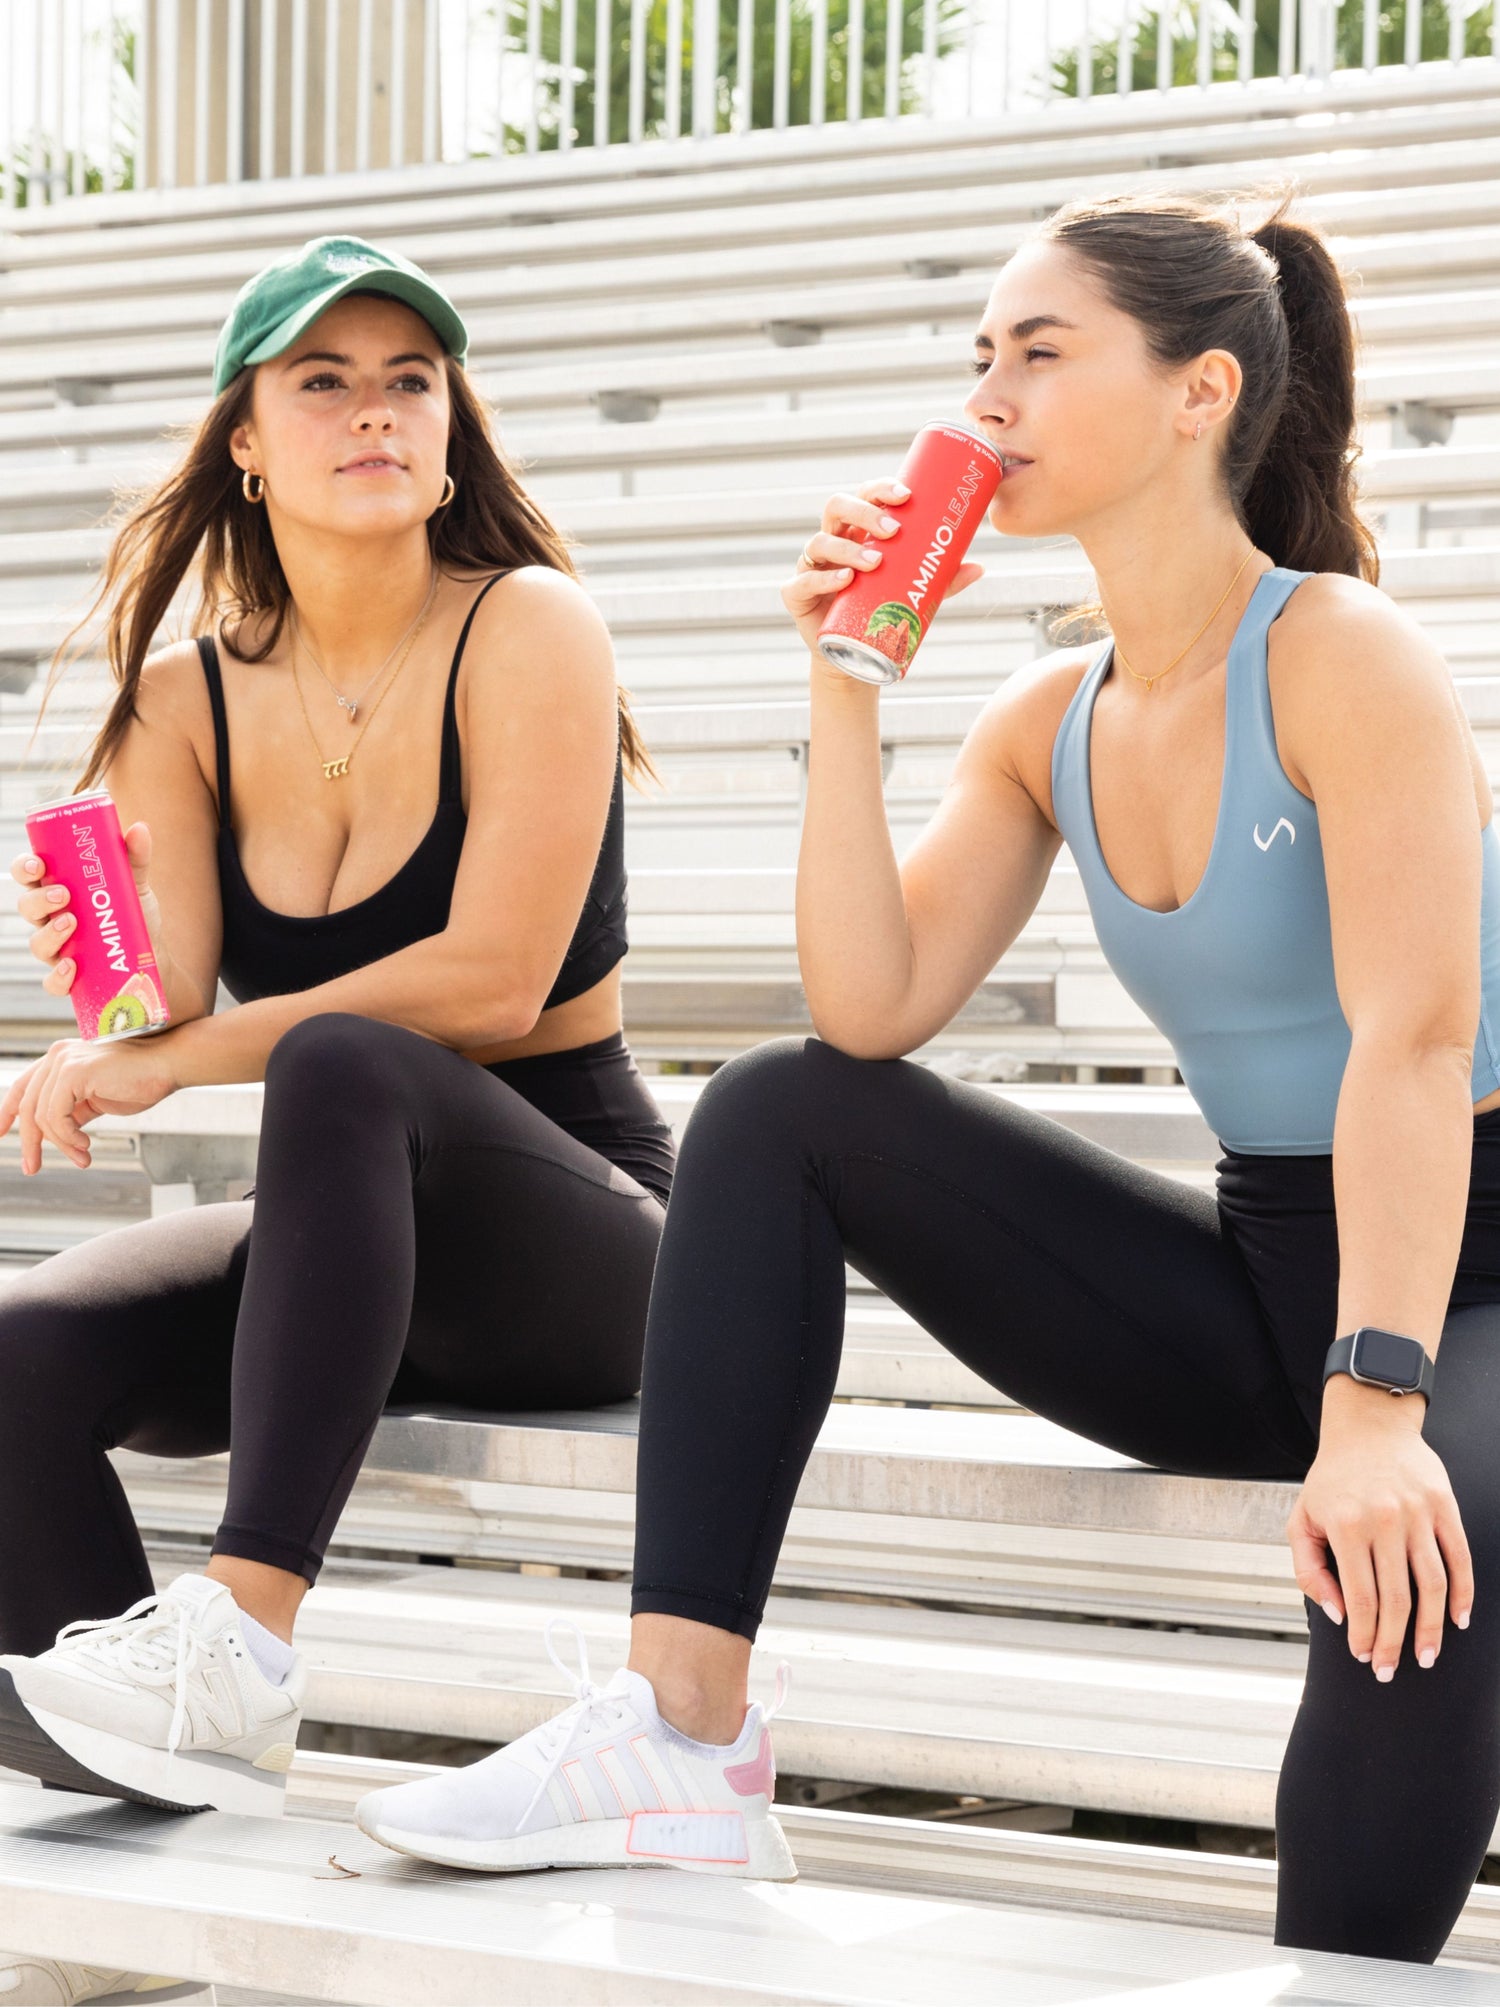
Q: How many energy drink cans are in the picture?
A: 2